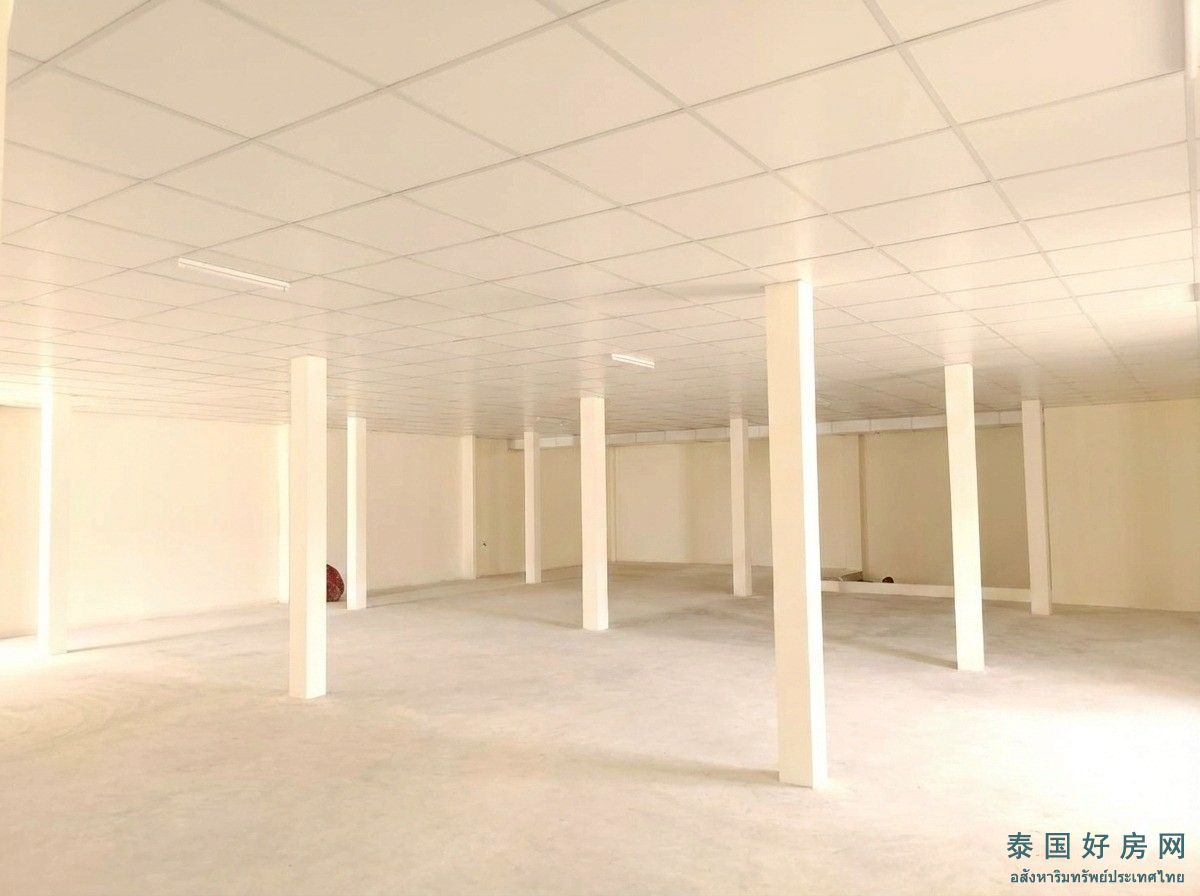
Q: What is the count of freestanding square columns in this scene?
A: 9